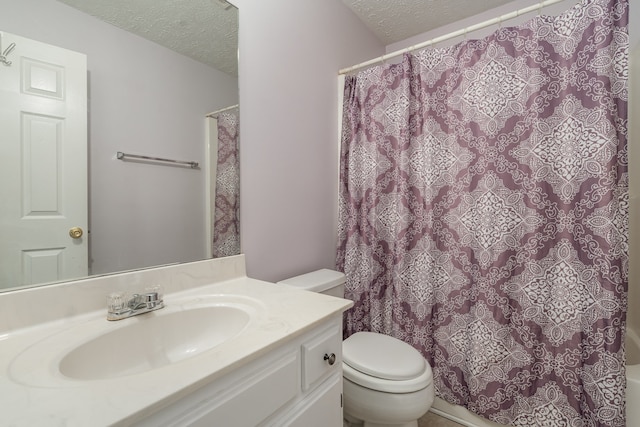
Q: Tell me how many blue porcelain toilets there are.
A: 0